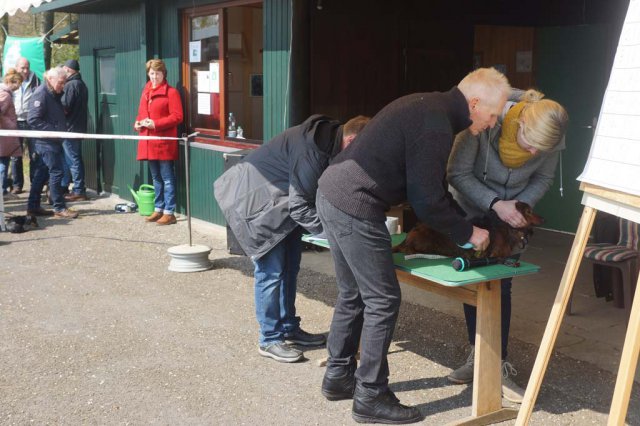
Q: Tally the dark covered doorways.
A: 1